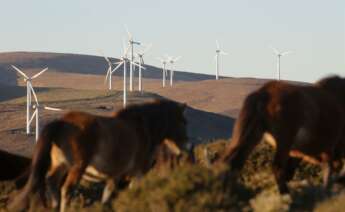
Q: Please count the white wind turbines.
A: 10